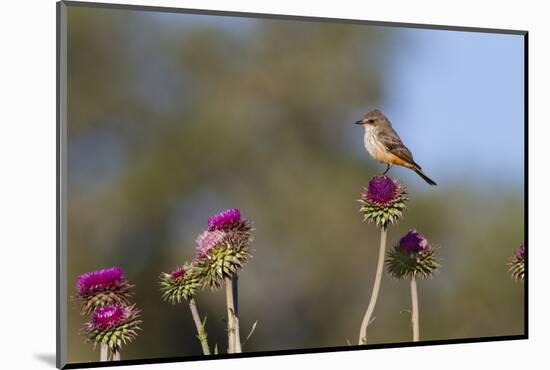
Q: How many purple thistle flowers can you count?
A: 8